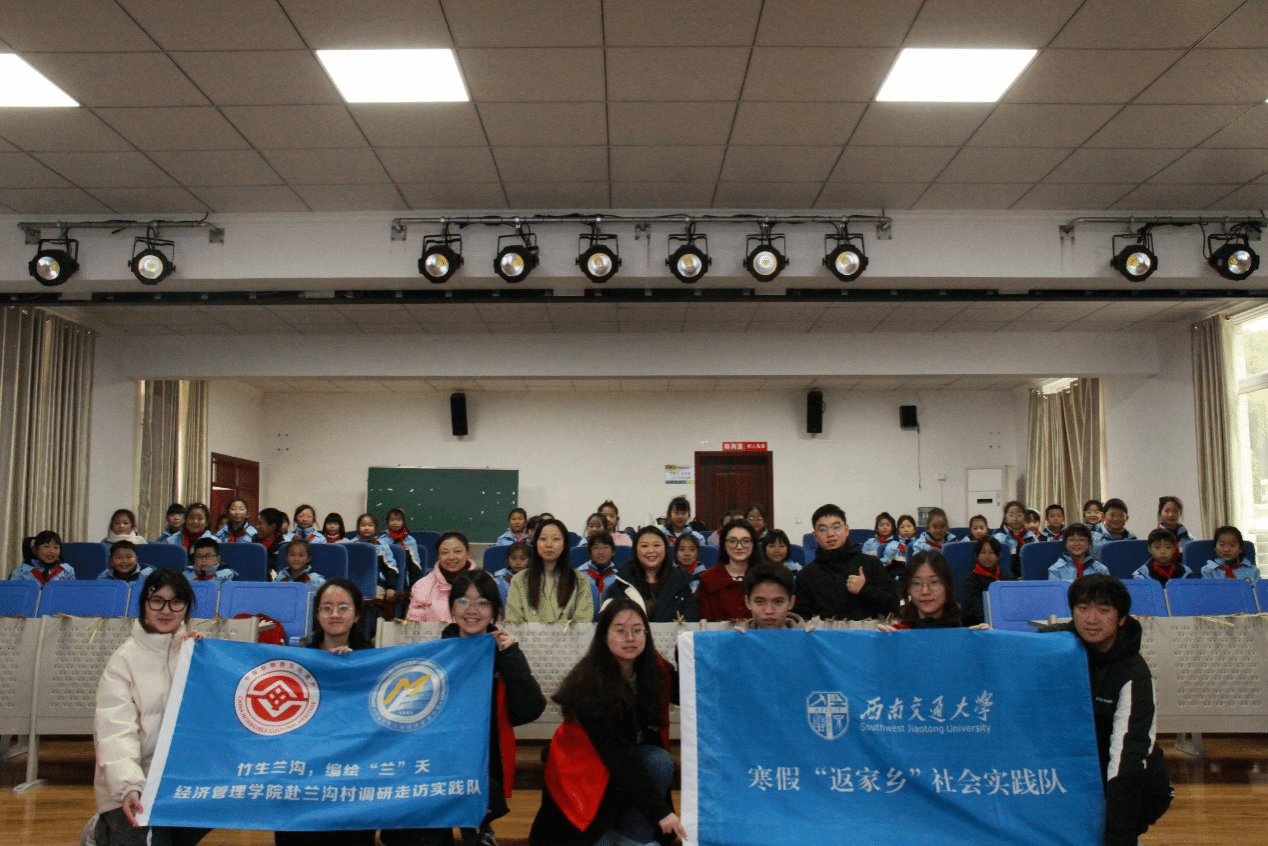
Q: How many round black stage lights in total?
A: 10